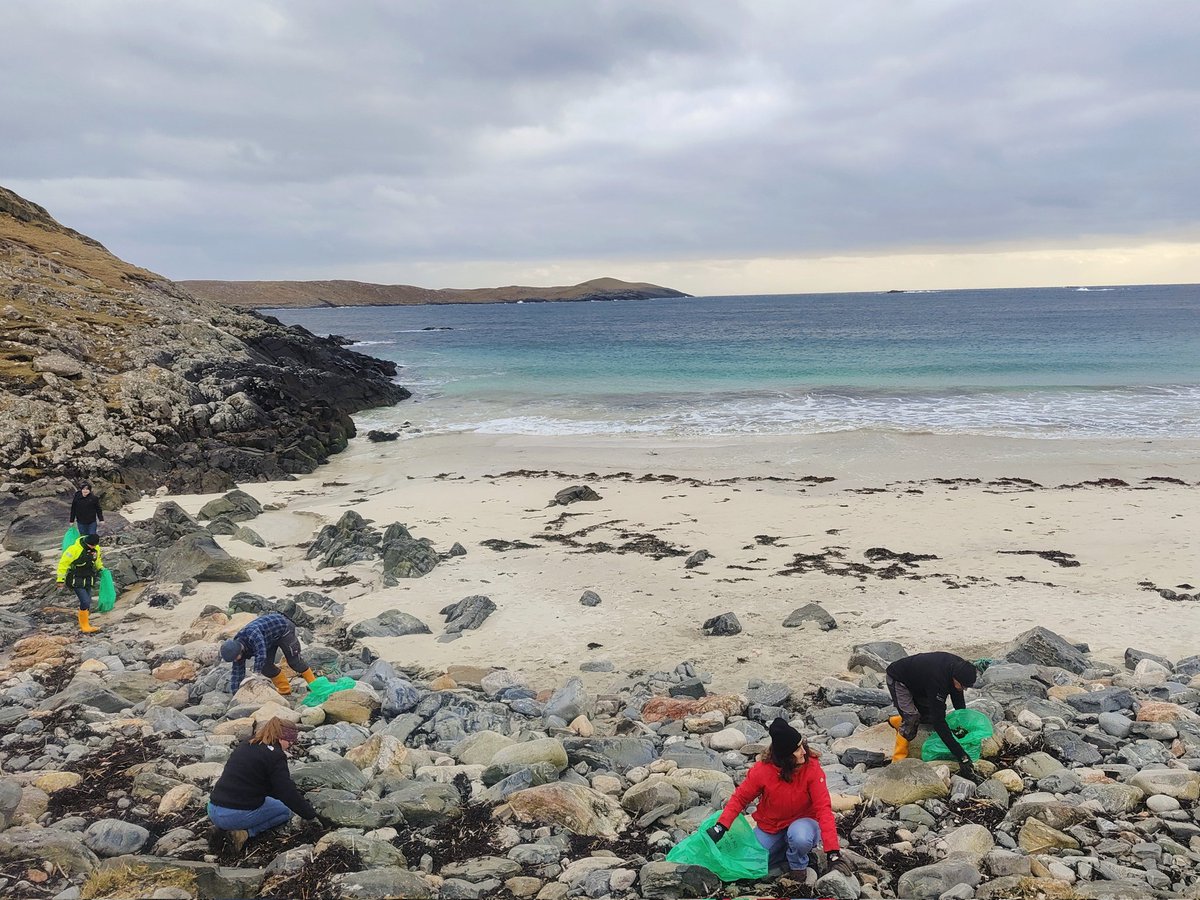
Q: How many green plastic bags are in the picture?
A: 5